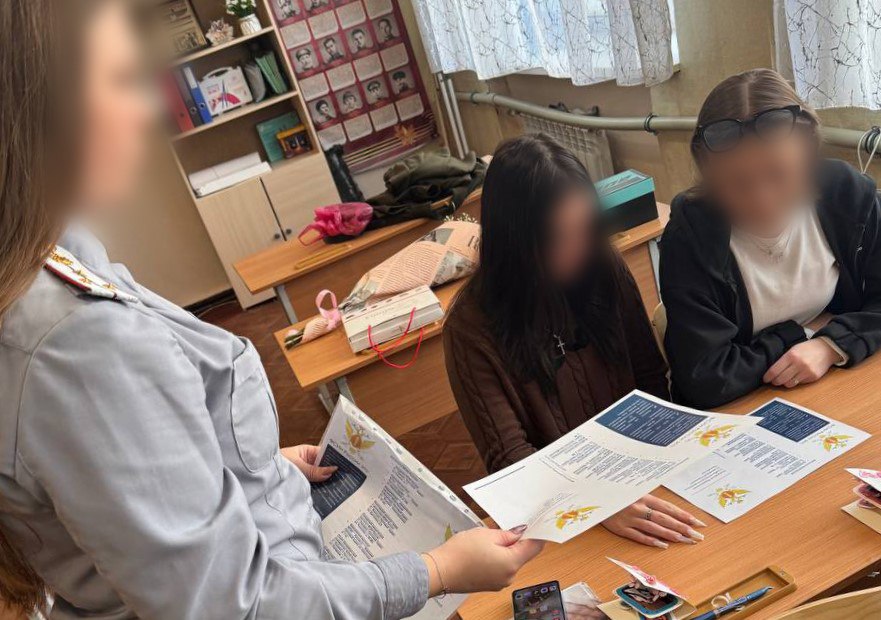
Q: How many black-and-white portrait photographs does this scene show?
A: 10